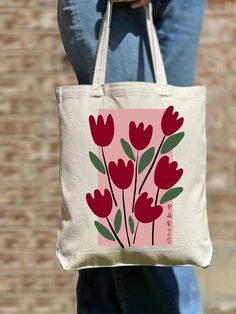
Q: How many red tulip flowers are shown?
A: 7